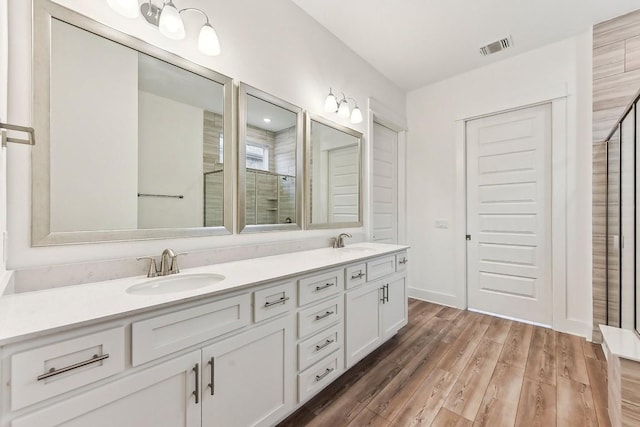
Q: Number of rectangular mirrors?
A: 3